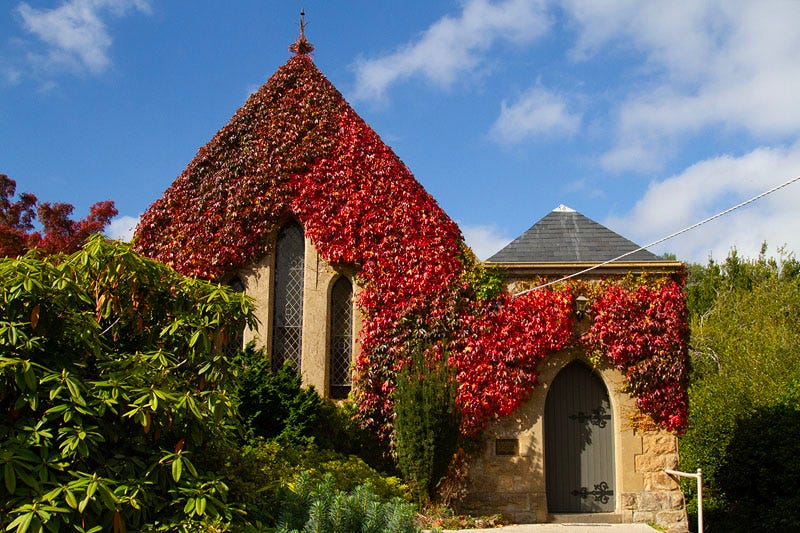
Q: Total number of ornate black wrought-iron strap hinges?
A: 2